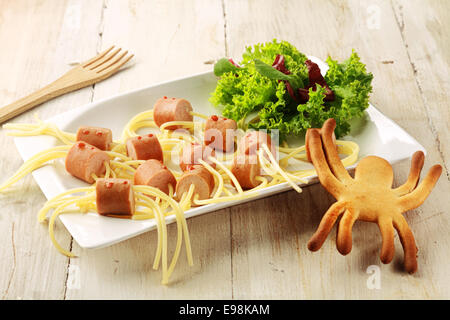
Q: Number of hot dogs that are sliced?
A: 11